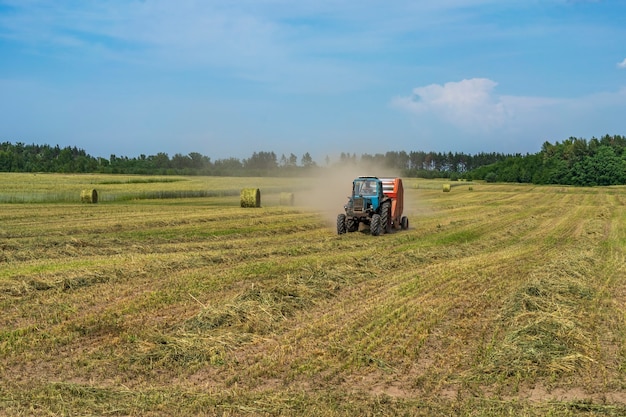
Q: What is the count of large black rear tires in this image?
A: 2